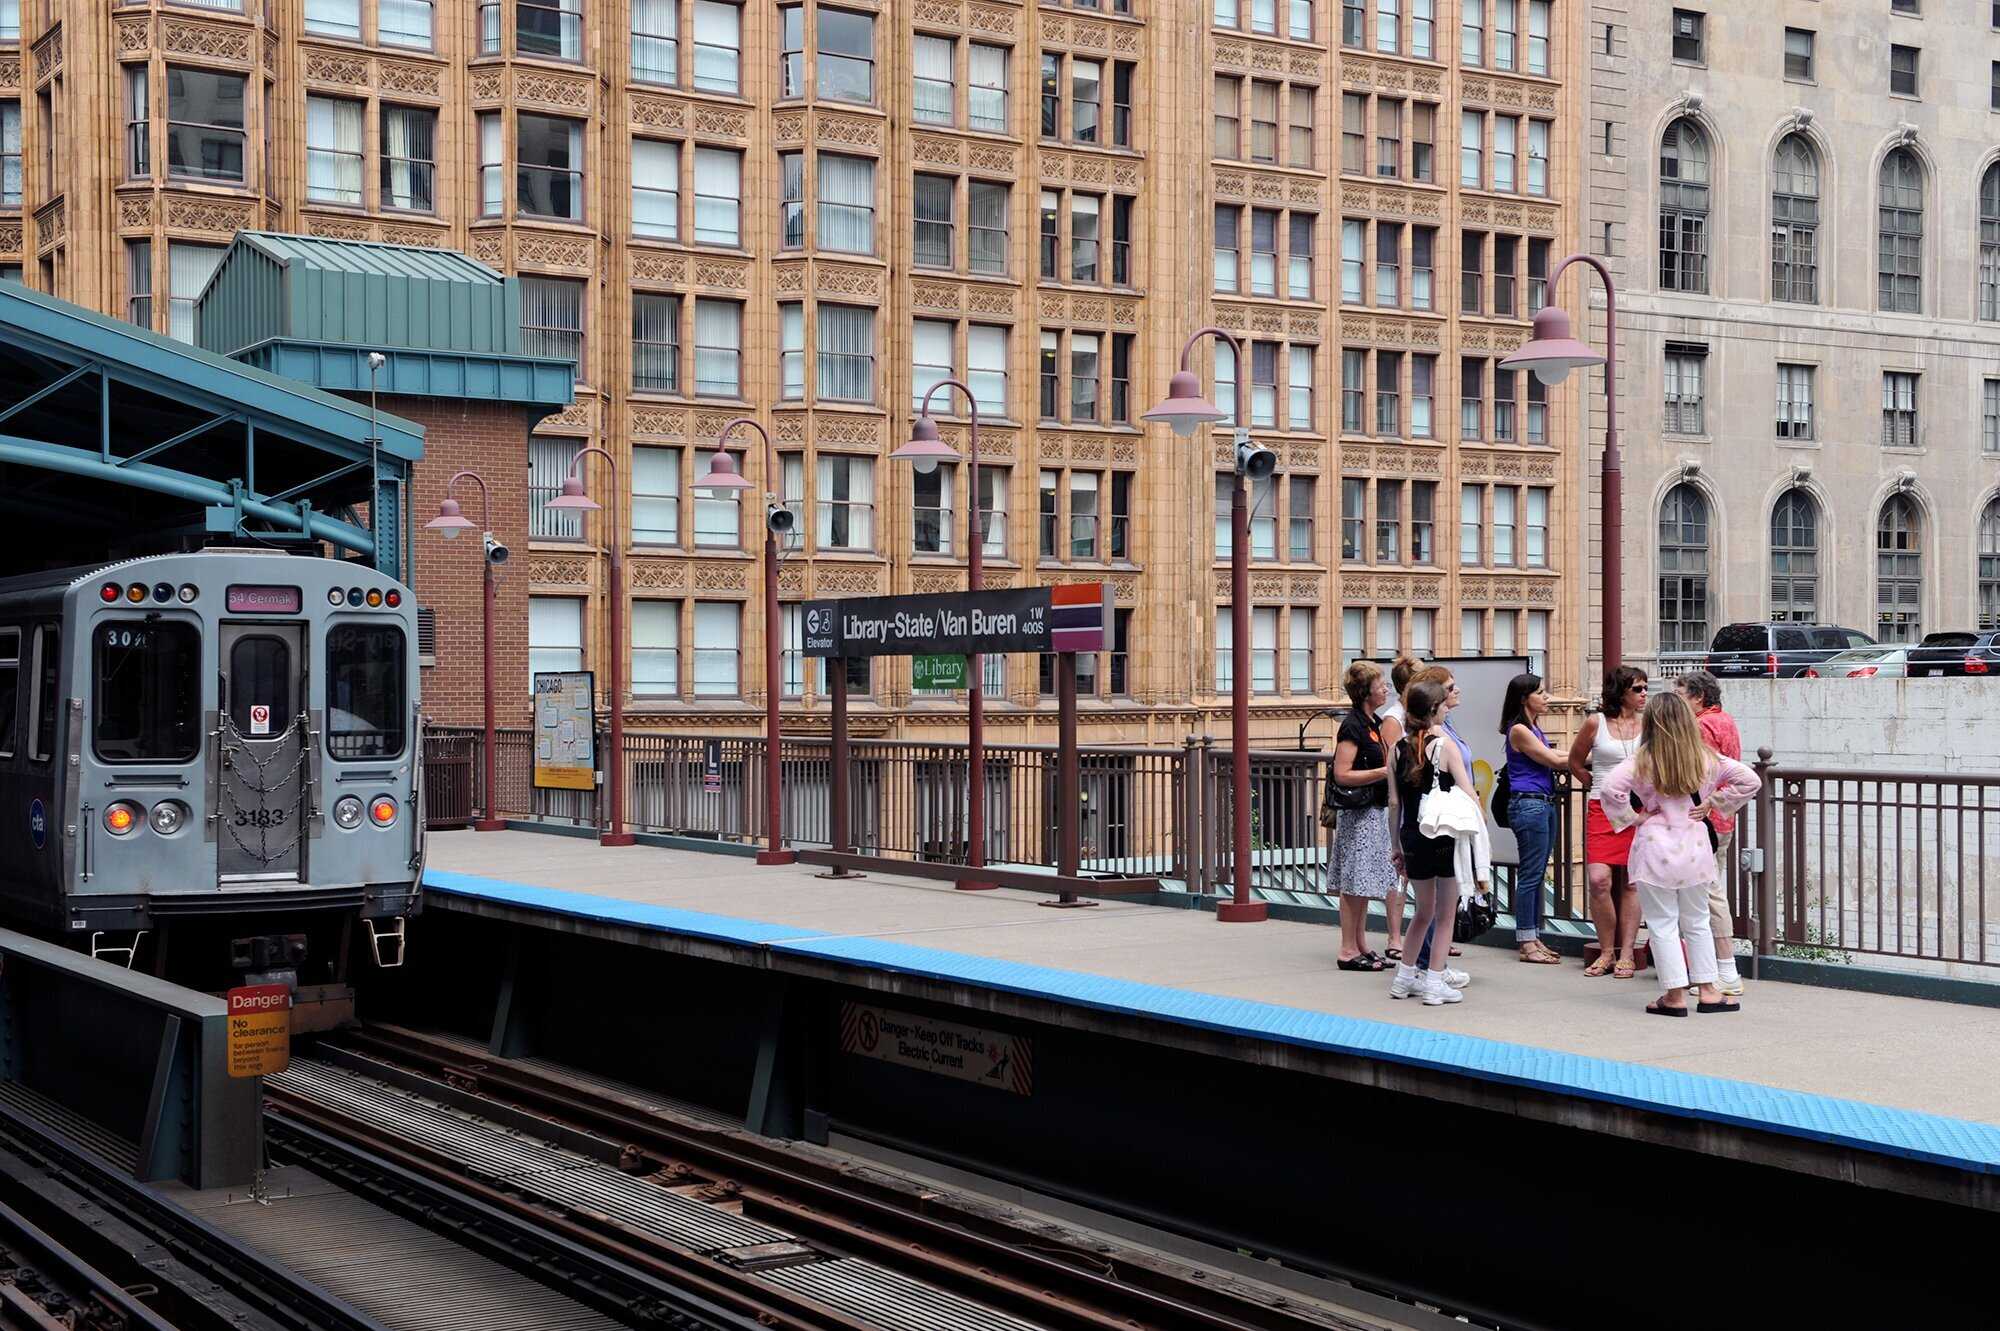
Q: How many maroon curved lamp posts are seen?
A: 6